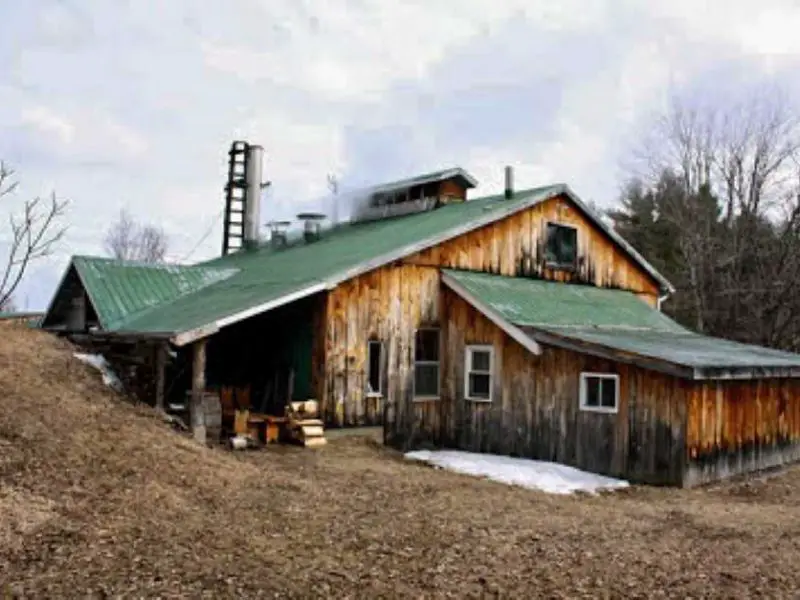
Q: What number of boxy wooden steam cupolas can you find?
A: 1